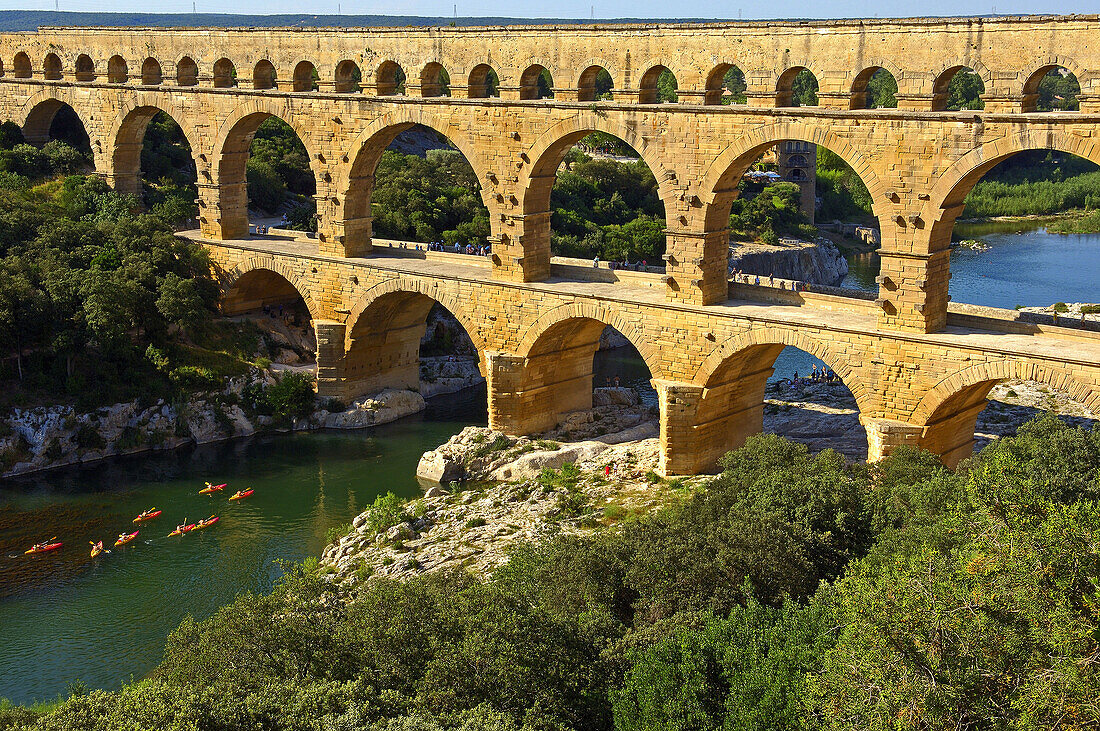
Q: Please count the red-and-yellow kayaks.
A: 8